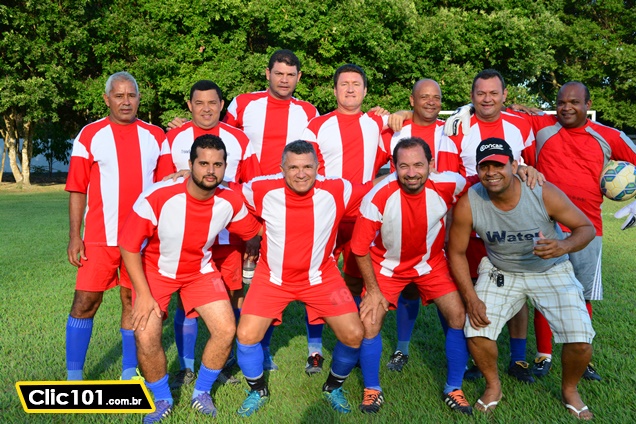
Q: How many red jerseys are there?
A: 10